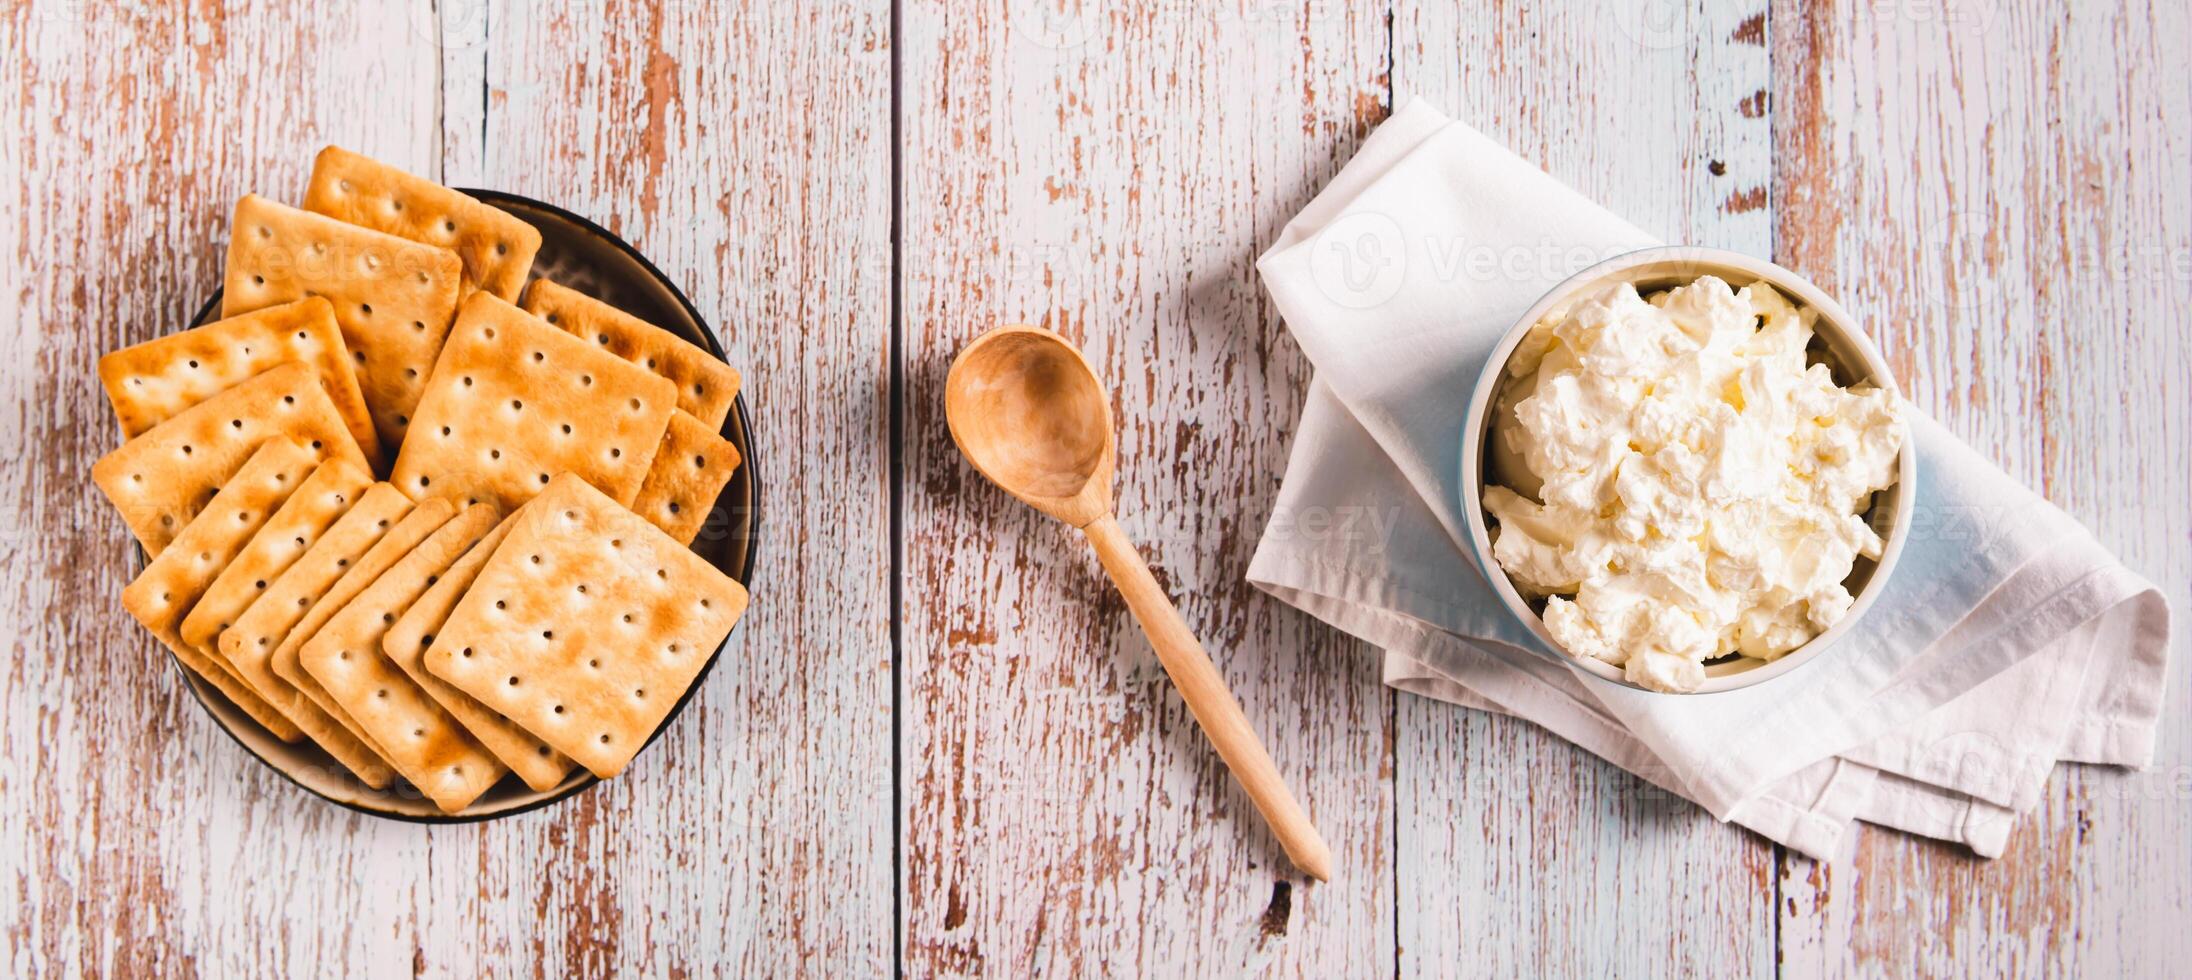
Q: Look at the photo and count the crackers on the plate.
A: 14